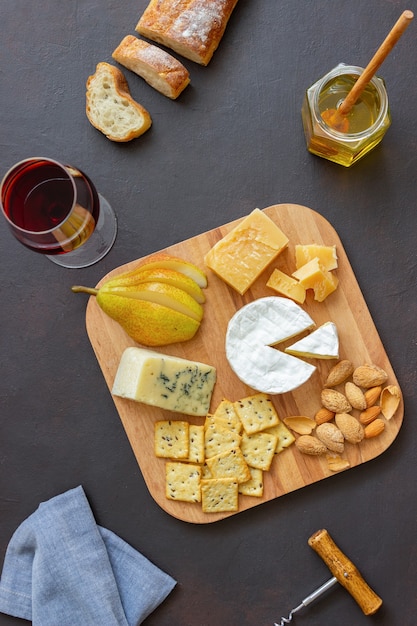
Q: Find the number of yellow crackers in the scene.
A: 13